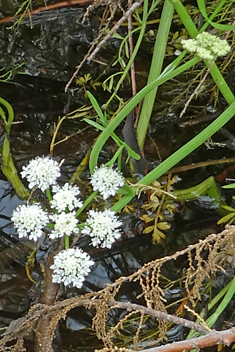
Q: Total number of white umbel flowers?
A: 7